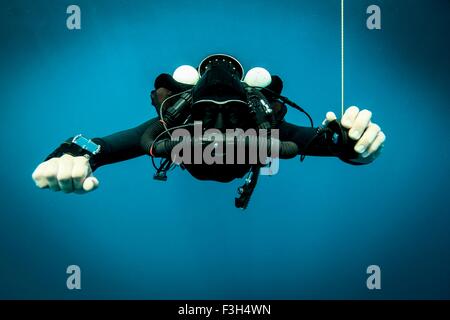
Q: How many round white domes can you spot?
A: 2